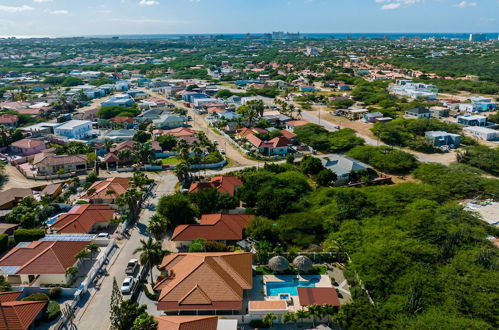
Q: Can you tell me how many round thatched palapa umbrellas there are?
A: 2